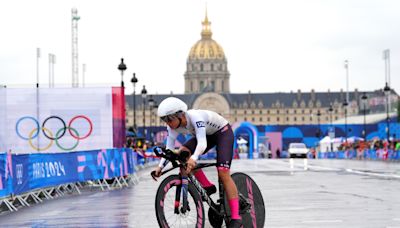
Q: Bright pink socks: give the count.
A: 2